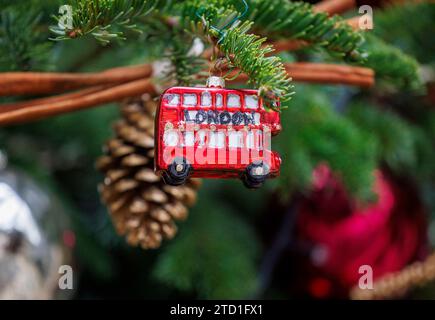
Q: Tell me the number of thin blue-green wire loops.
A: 1